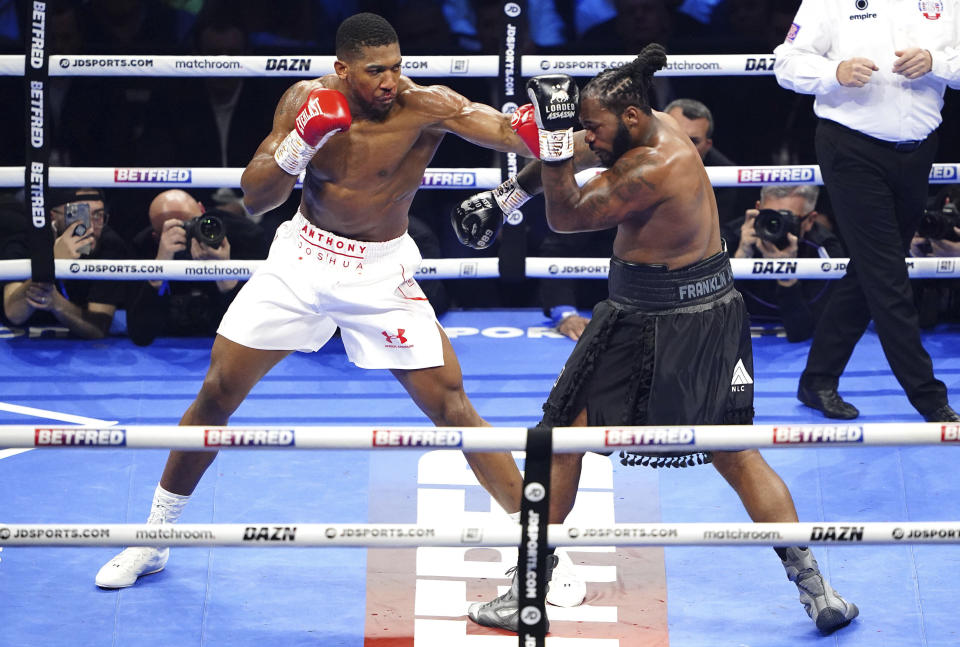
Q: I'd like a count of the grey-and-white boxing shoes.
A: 2